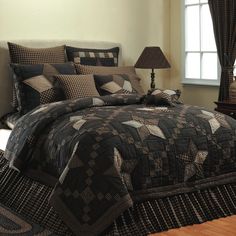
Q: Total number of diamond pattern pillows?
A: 2